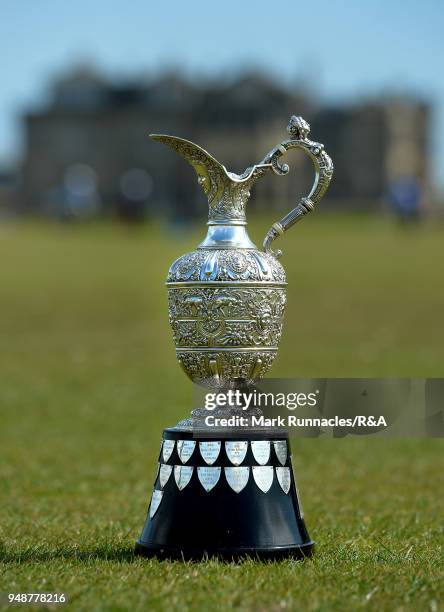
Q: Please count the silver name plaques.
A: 13